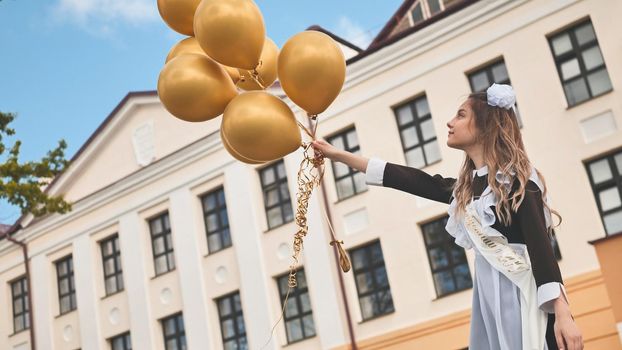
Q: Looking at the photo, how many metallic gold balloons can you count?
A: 8